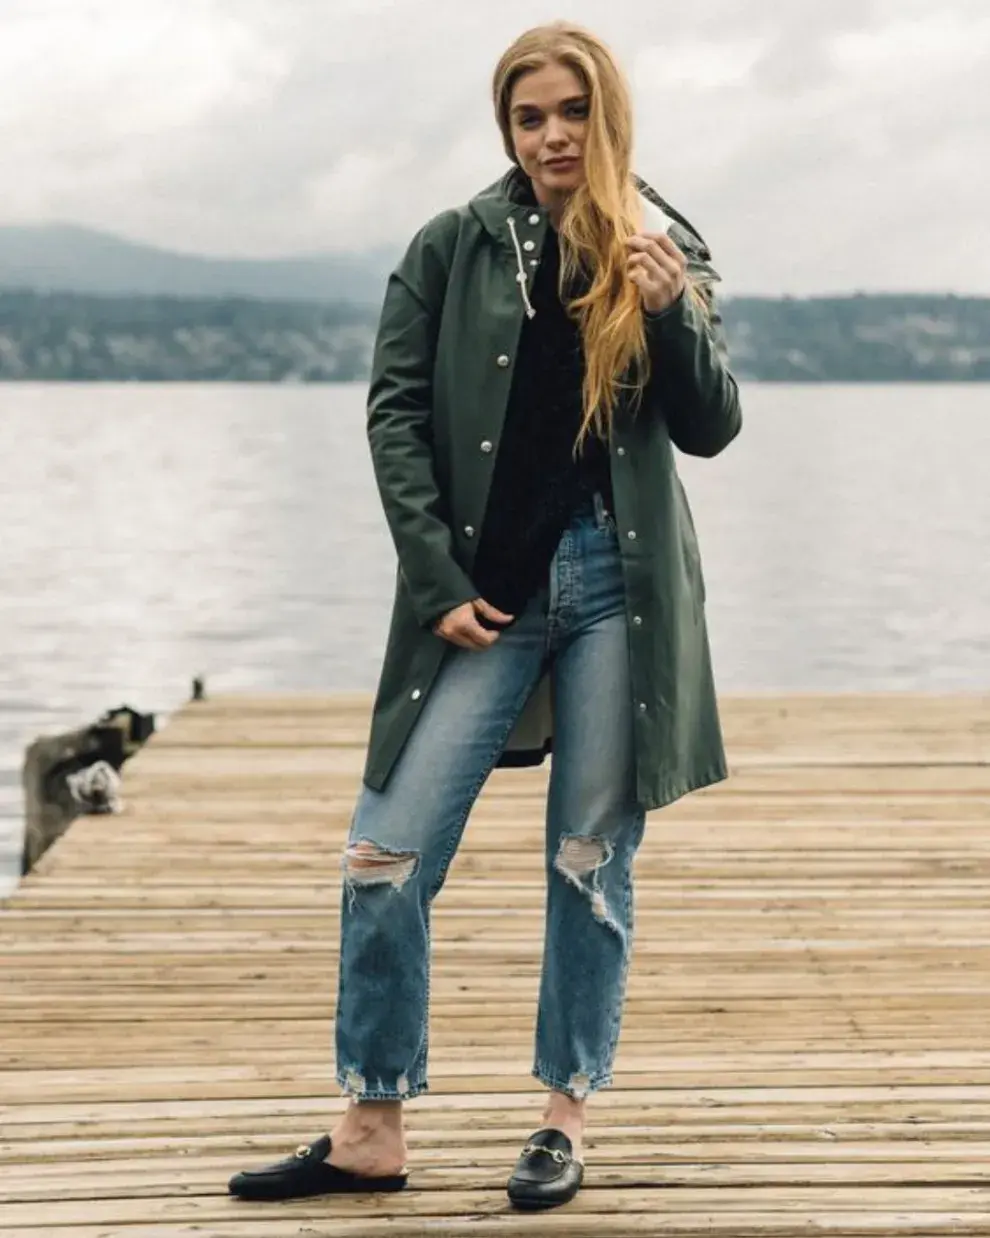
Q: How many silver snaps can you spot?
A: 12